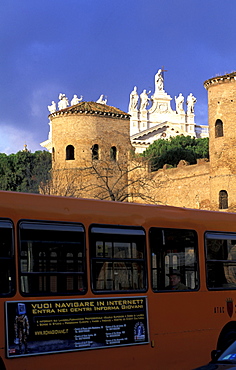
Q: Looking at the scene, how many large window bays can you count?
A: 5